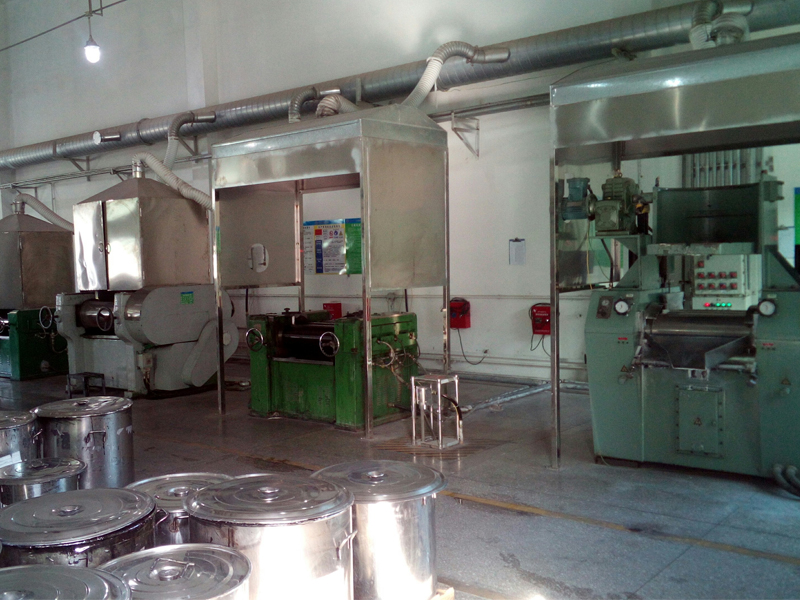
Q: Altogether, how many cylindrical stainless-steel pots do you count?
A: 9